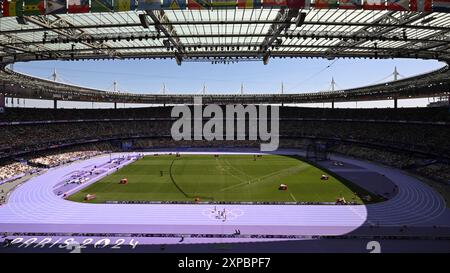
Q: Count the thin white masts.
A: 8